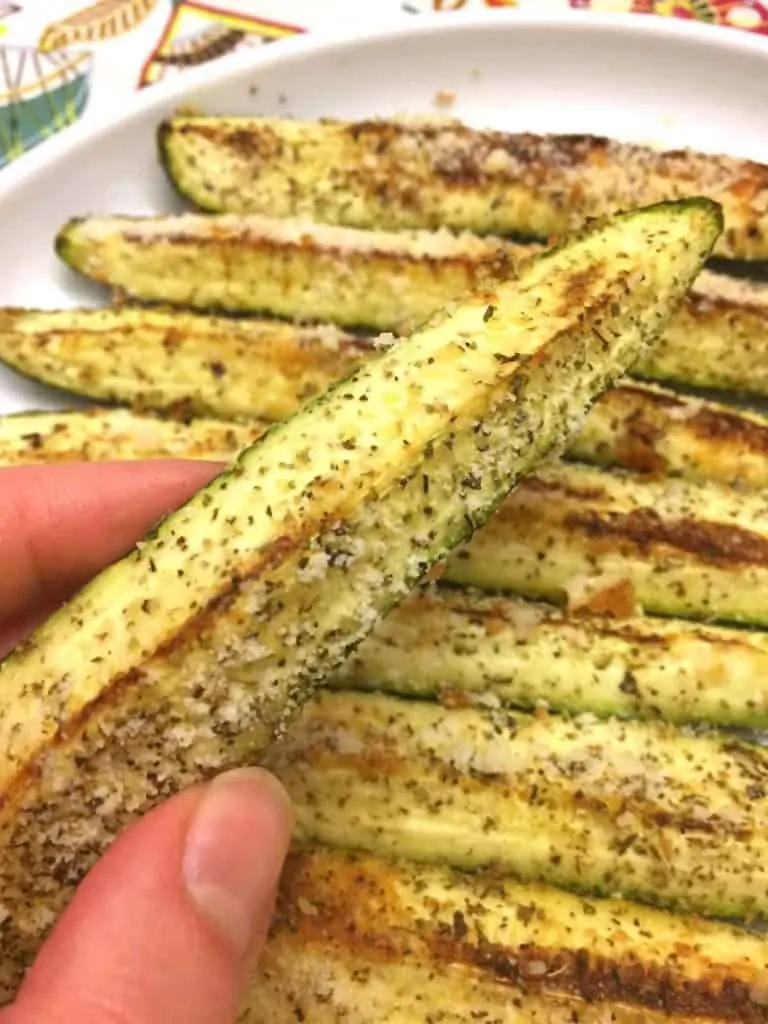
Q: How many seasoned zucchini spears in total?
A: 8